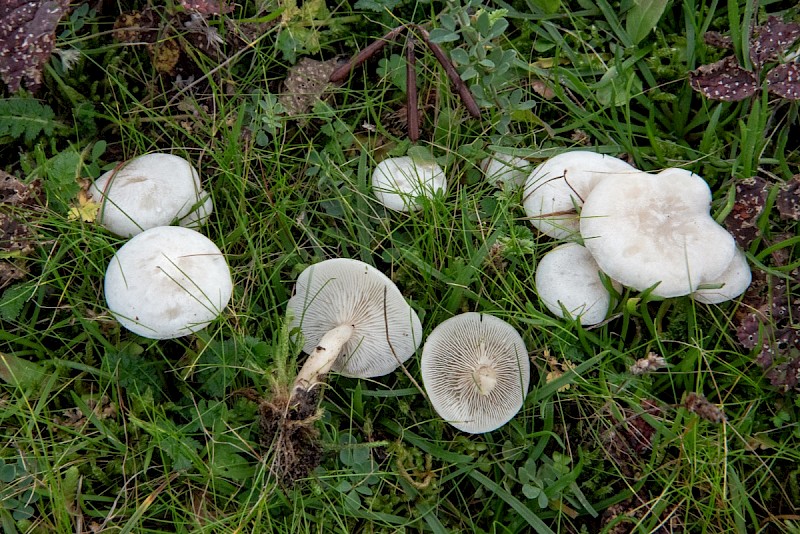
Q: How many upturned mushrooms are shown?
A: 2